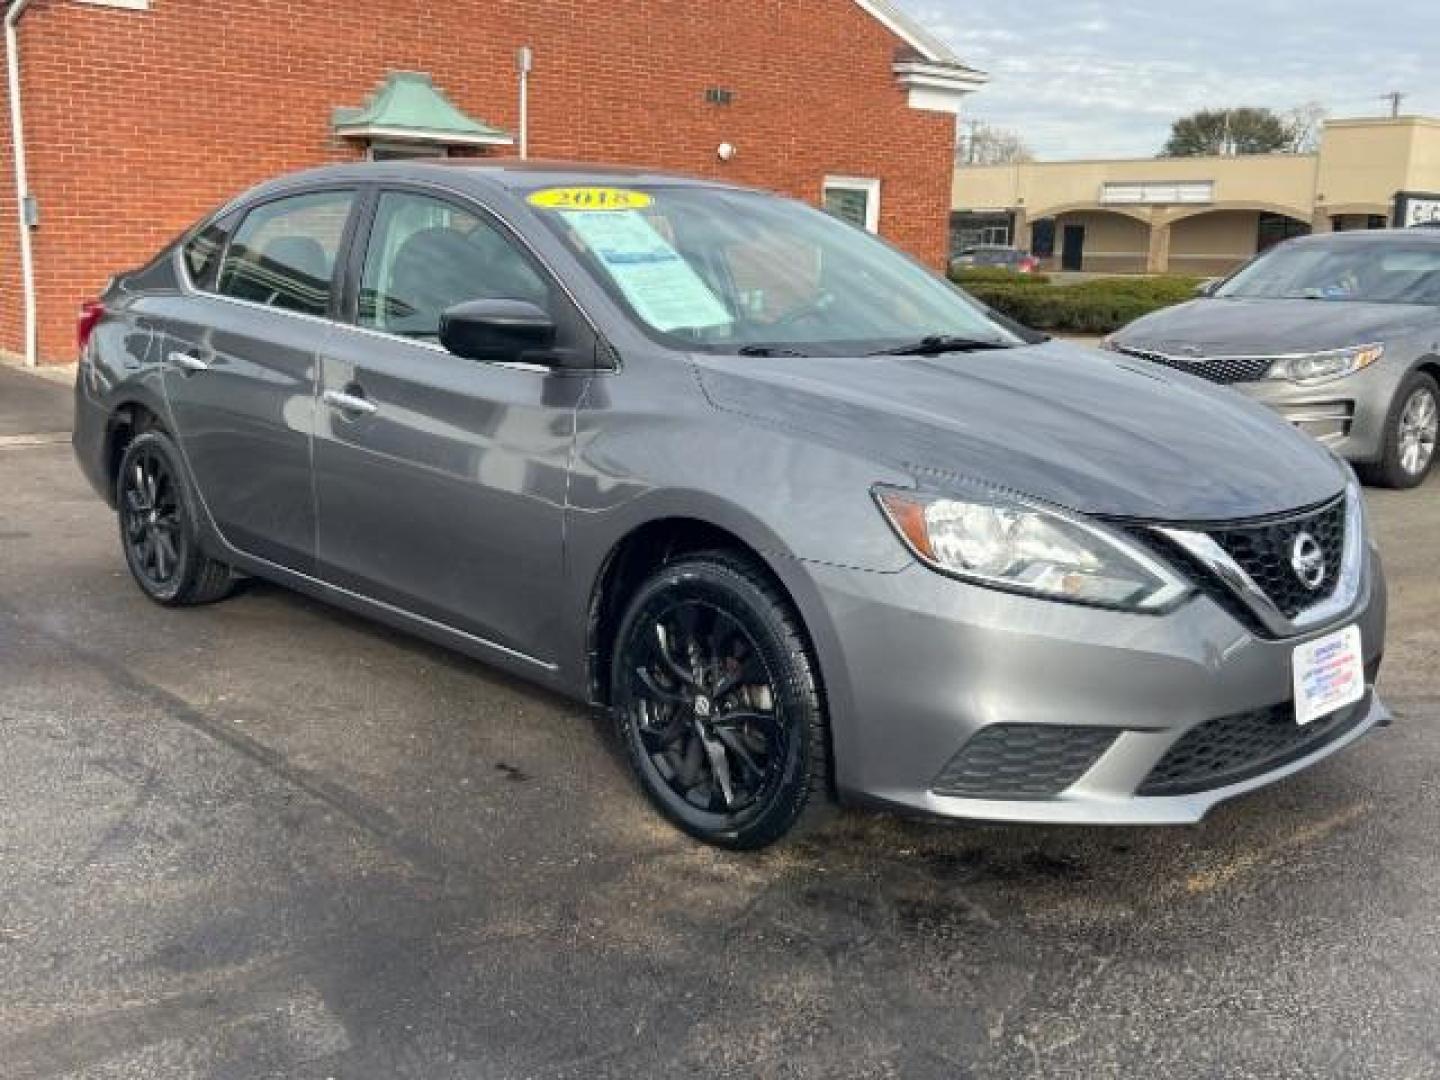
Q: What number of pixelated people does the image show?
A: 0